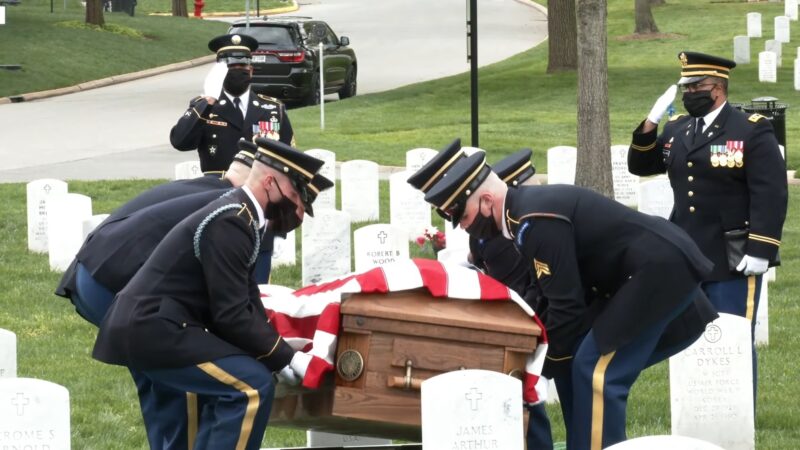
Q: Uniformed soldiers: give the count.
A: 8